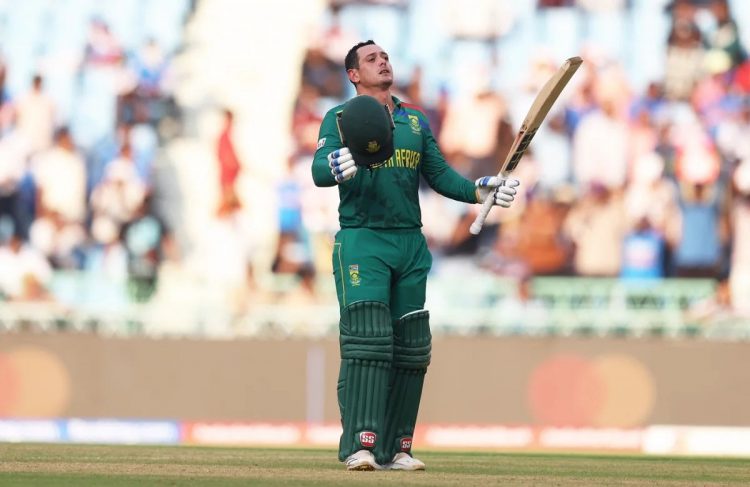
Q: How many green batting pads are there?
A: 2